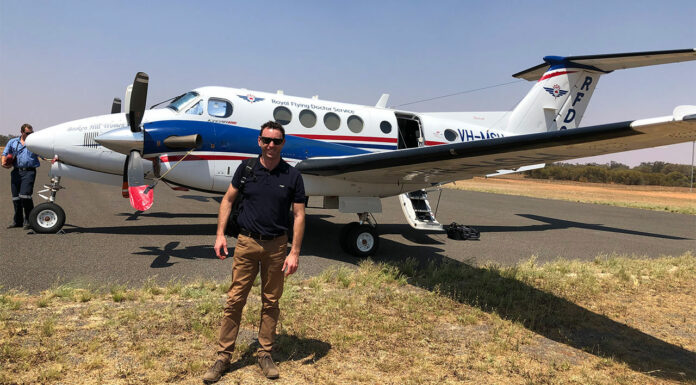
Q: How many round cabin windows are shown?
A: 6